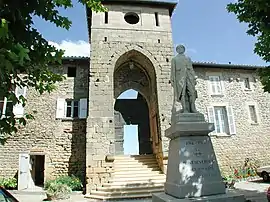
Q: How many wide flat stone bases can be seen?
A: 1